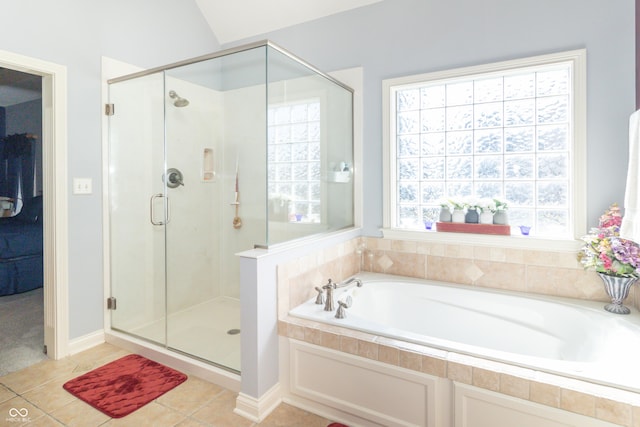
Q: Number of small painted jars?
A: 5